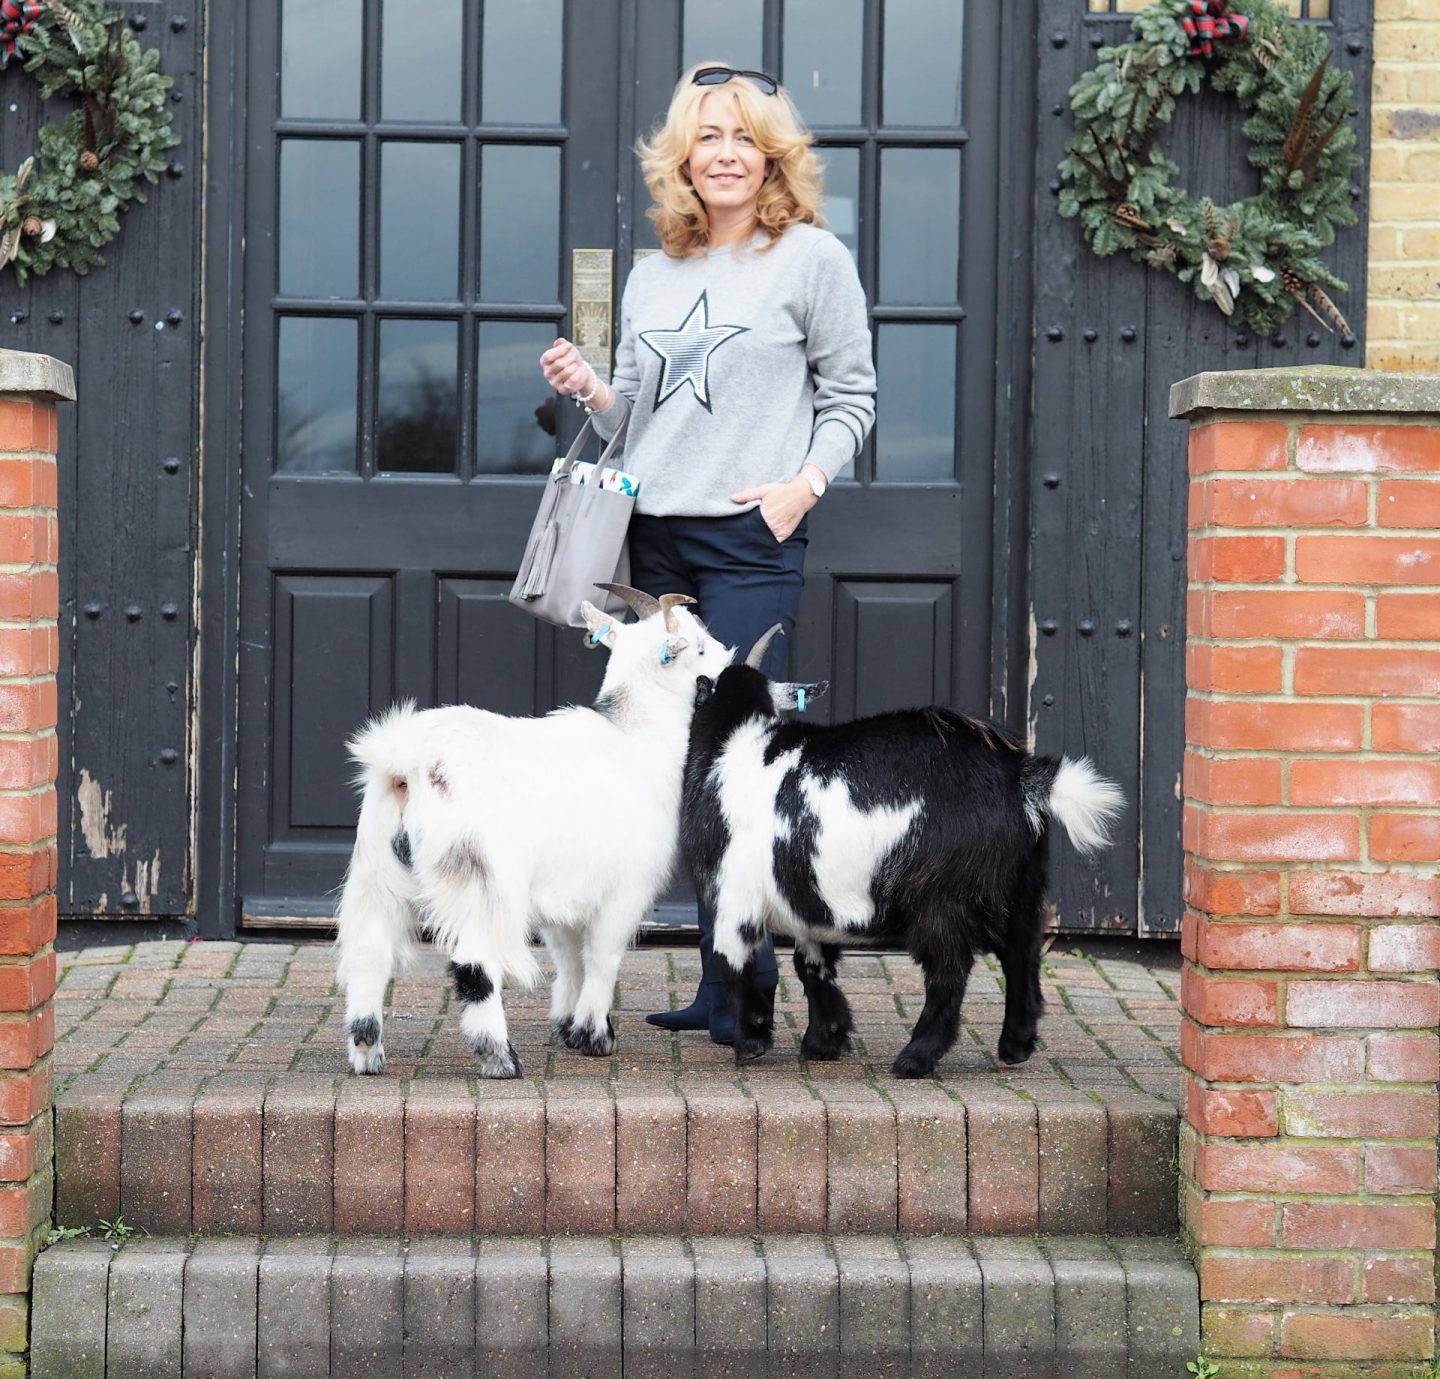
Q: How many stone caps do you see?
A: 2